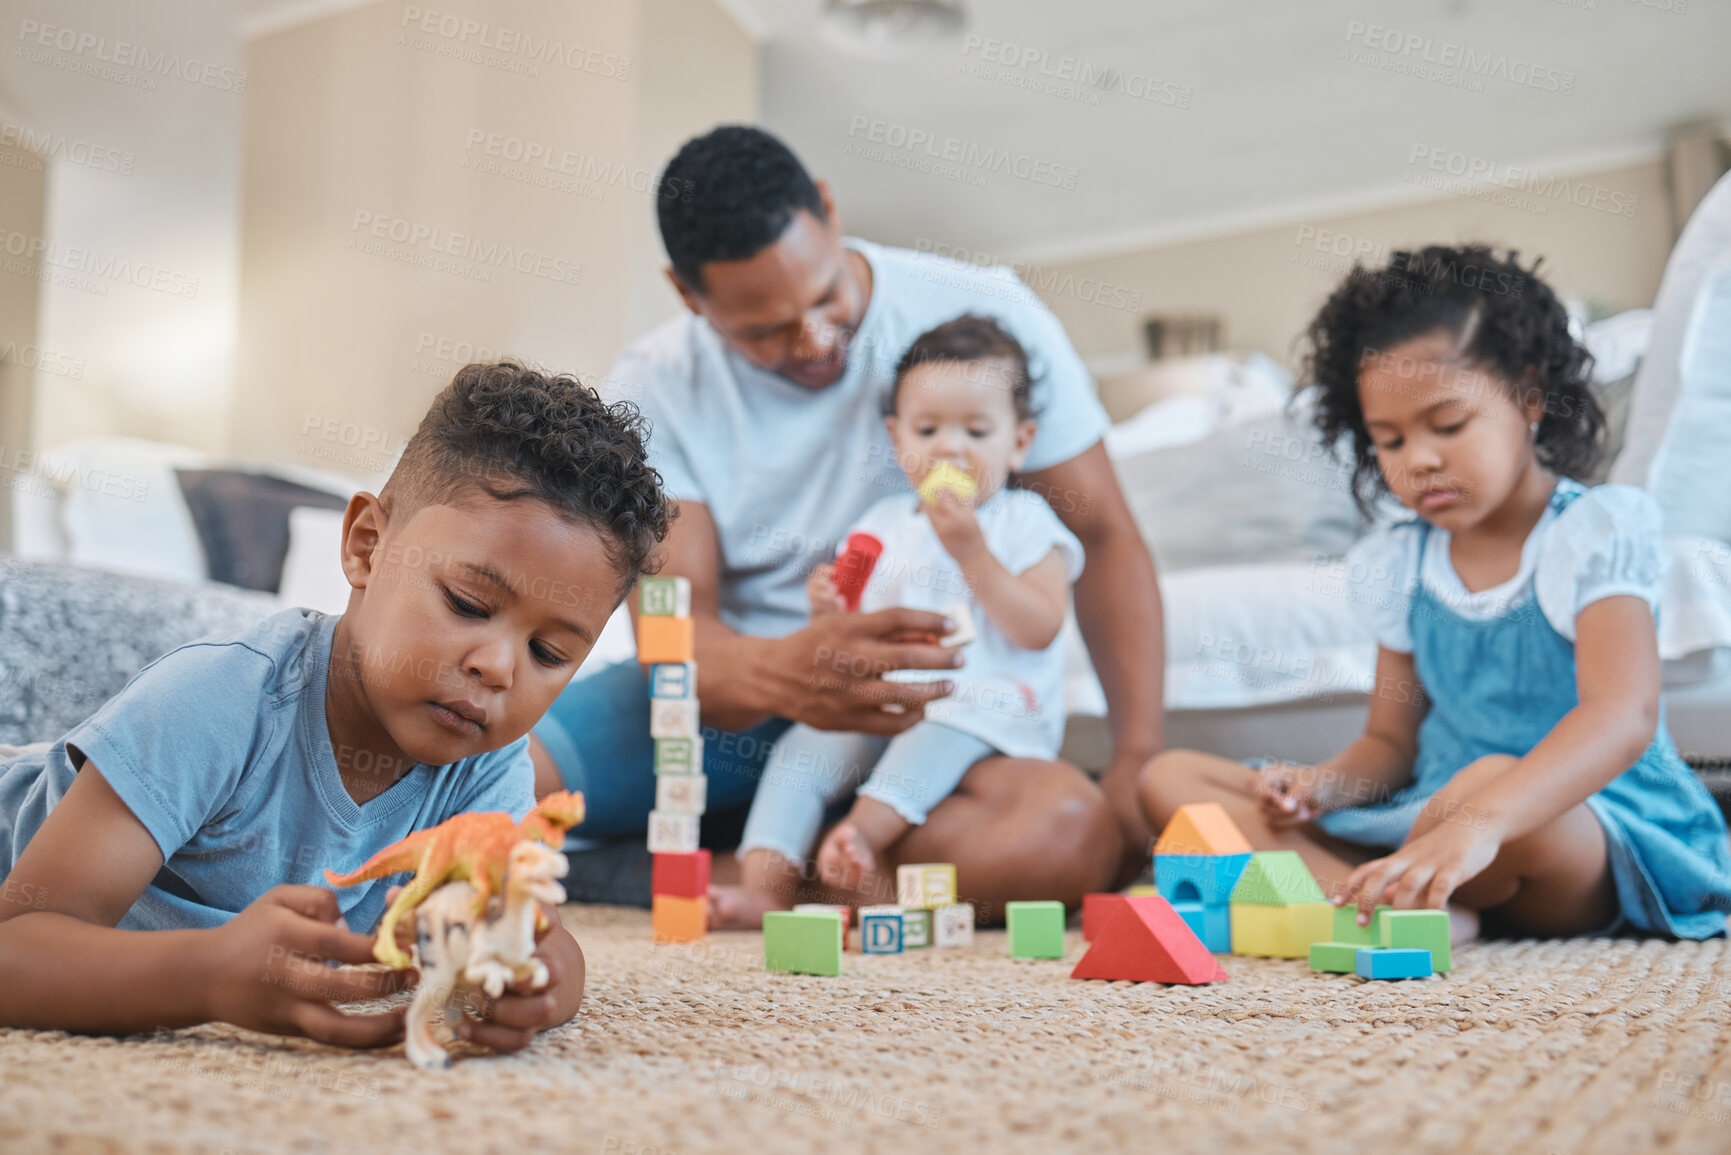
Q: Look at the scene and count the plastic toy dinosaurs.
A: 2